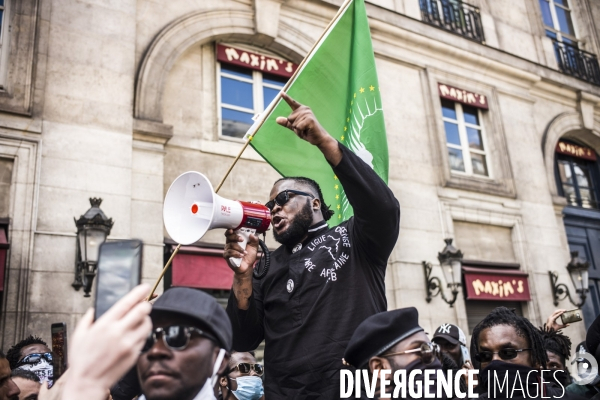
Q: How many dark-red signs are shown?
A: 4